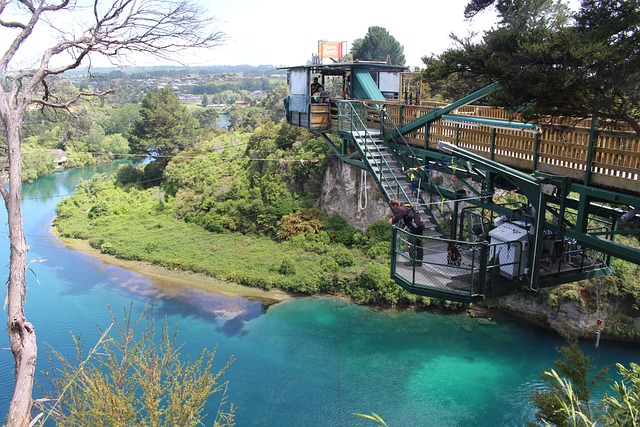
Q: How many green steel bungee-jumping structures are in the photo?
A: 1